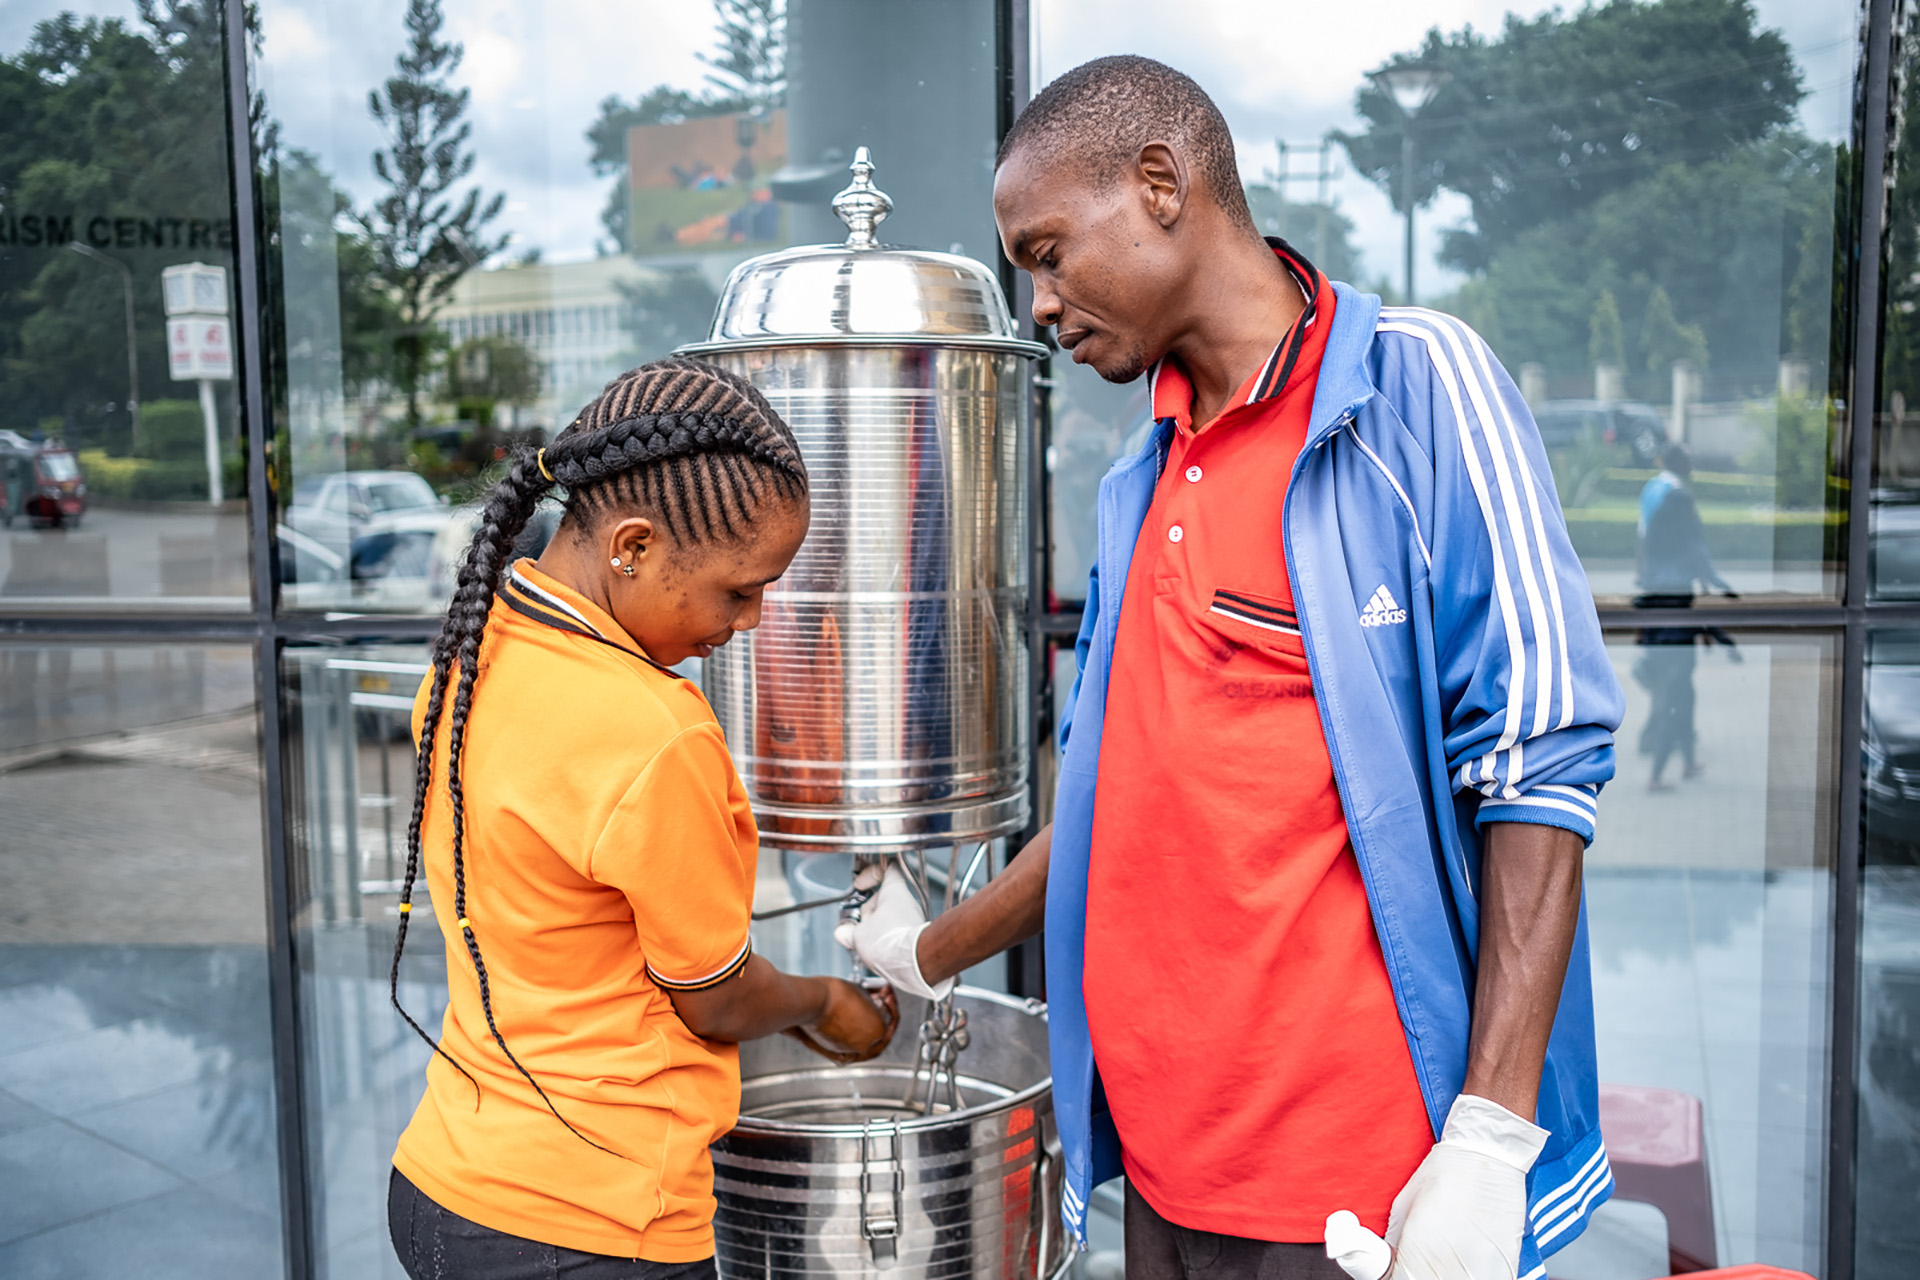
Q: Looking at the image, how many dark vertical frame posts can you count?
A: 3